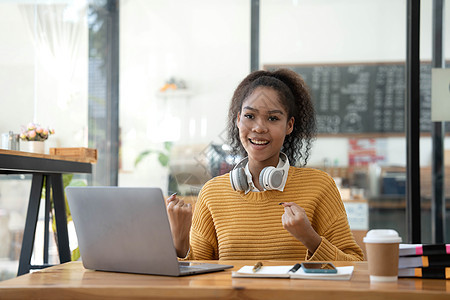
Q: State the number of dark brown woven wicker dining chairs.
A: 0